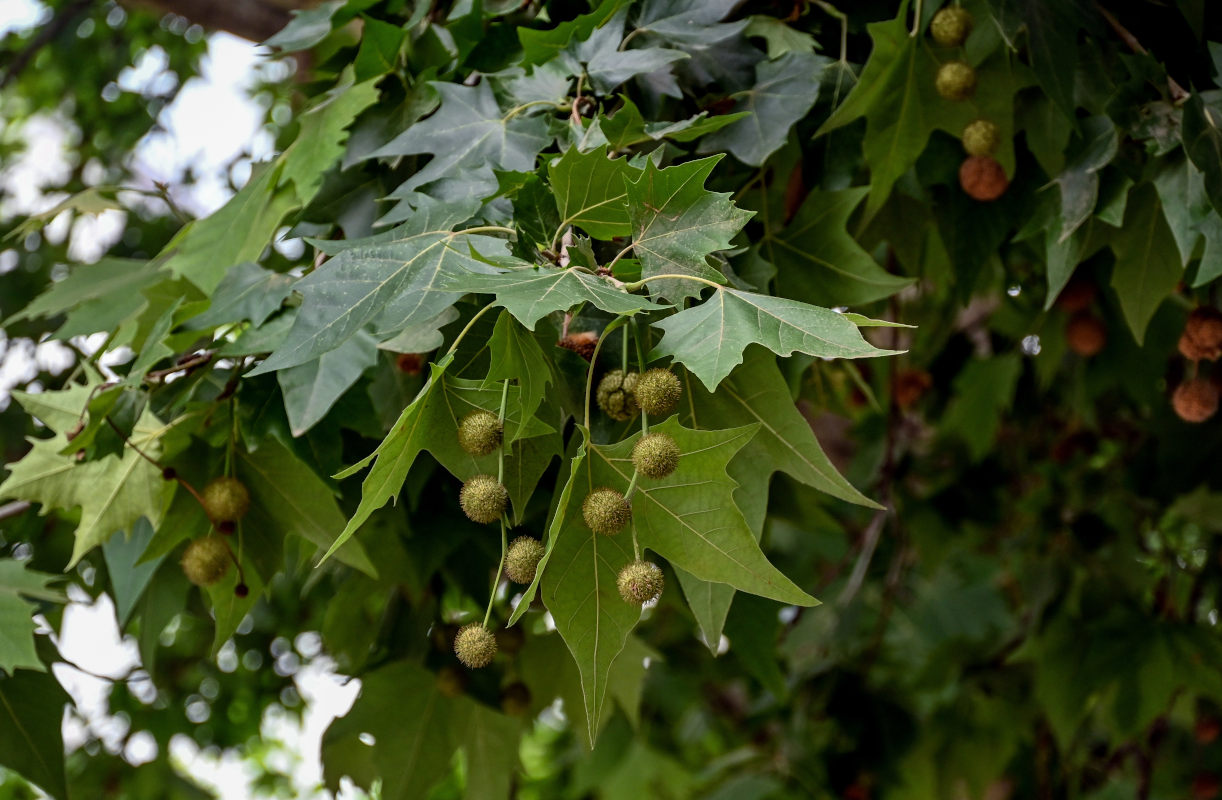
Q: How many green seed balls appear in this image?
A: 14